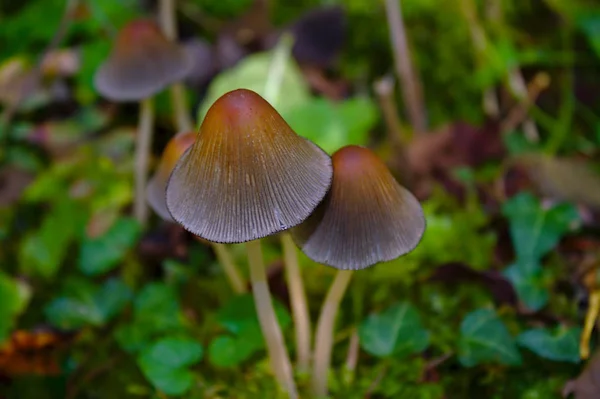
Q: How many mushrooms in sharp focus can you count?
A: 2